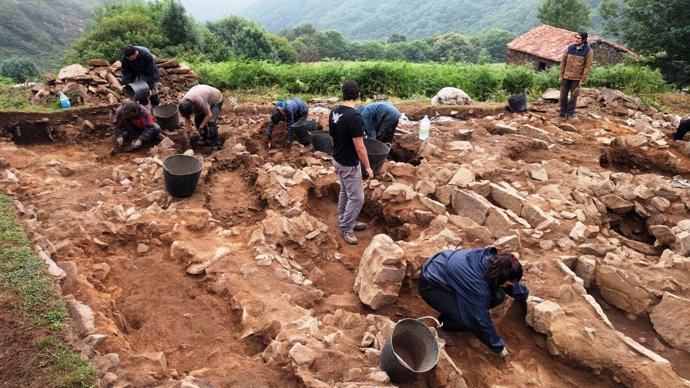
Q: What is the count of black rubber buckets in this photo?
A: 8